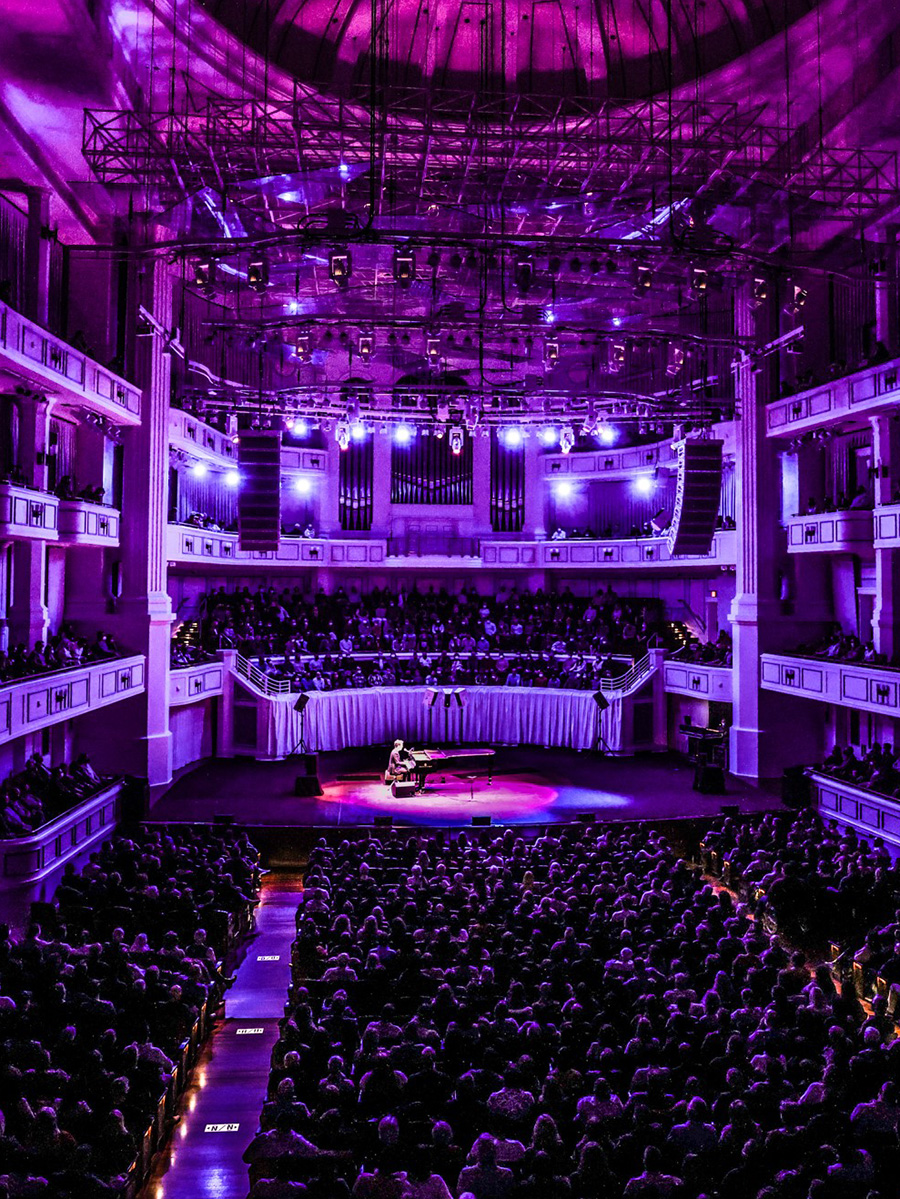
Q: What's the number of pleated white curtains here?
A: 1